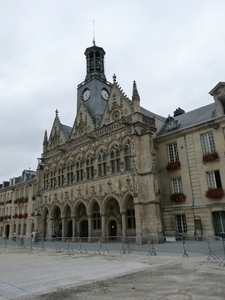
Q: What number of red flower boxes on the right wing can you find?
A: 4